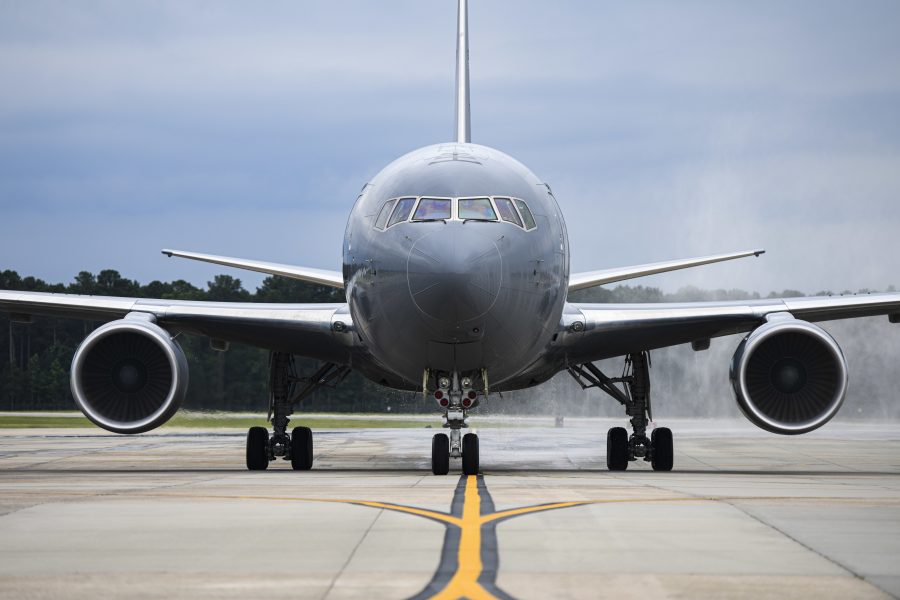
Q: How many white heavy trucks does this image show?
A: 0